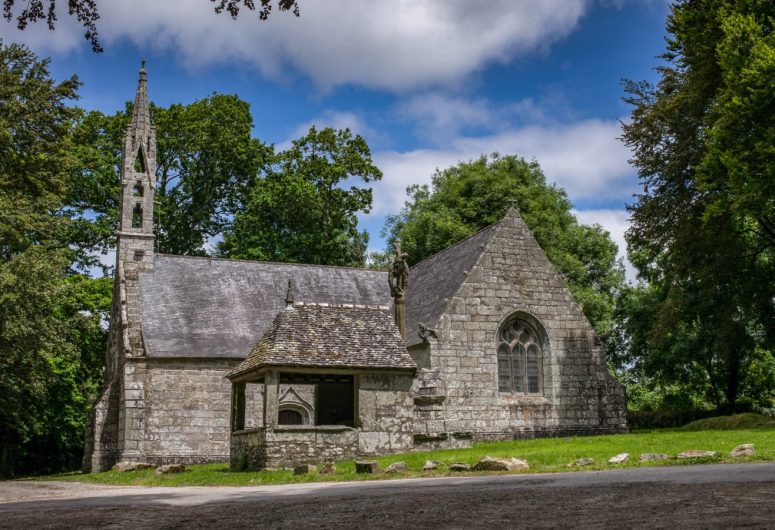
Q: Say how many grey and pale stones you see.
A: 14